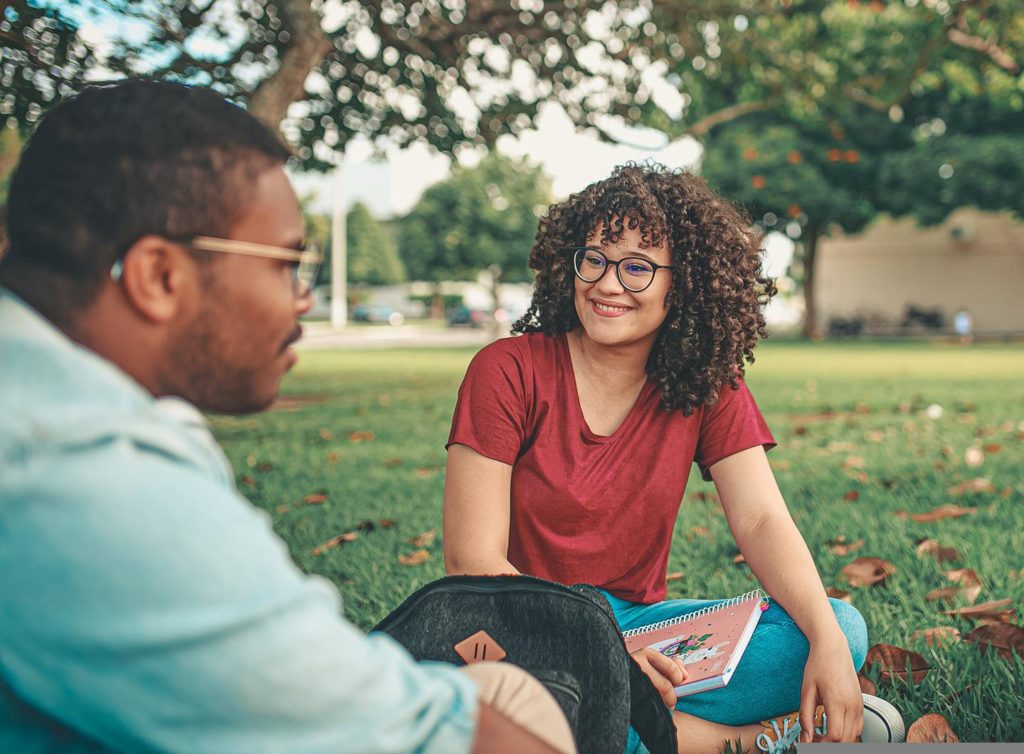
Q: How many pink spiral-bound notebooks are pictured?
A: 1